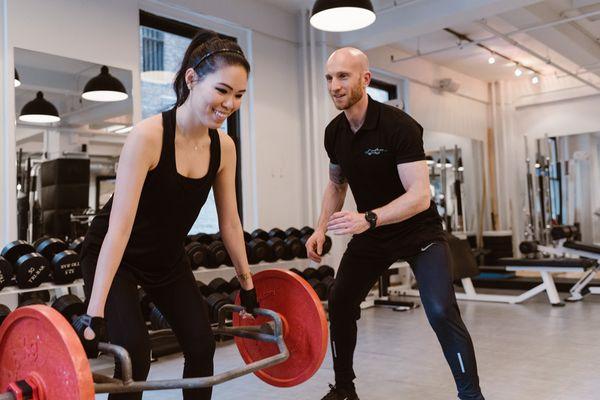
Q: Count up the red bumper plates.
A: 2